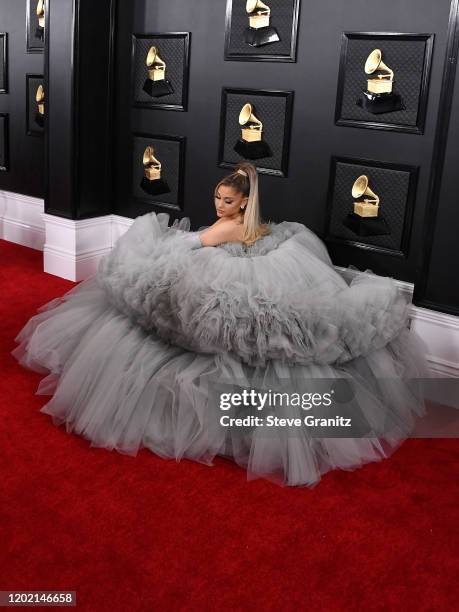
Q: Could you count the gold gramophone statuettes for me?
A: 8